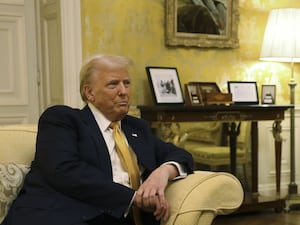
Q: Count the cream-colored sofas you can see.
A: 1